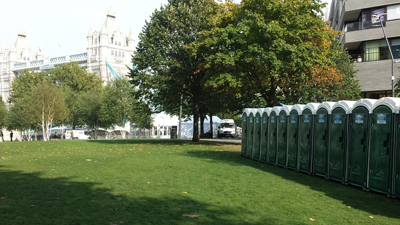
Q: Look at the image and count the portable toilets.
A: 13